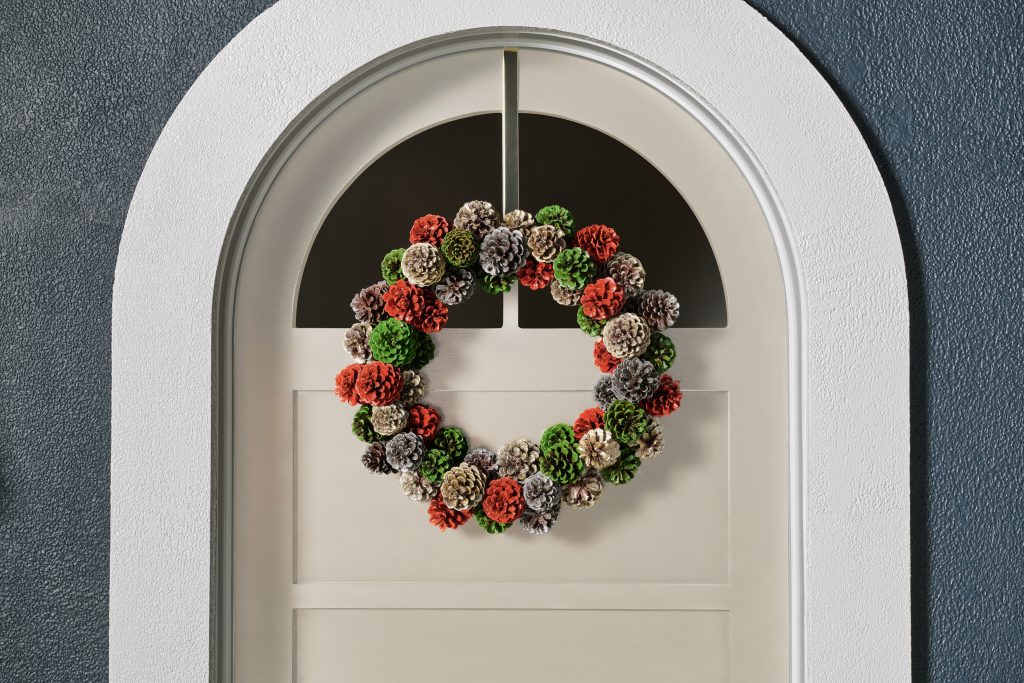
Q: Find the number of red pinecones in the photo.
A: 14